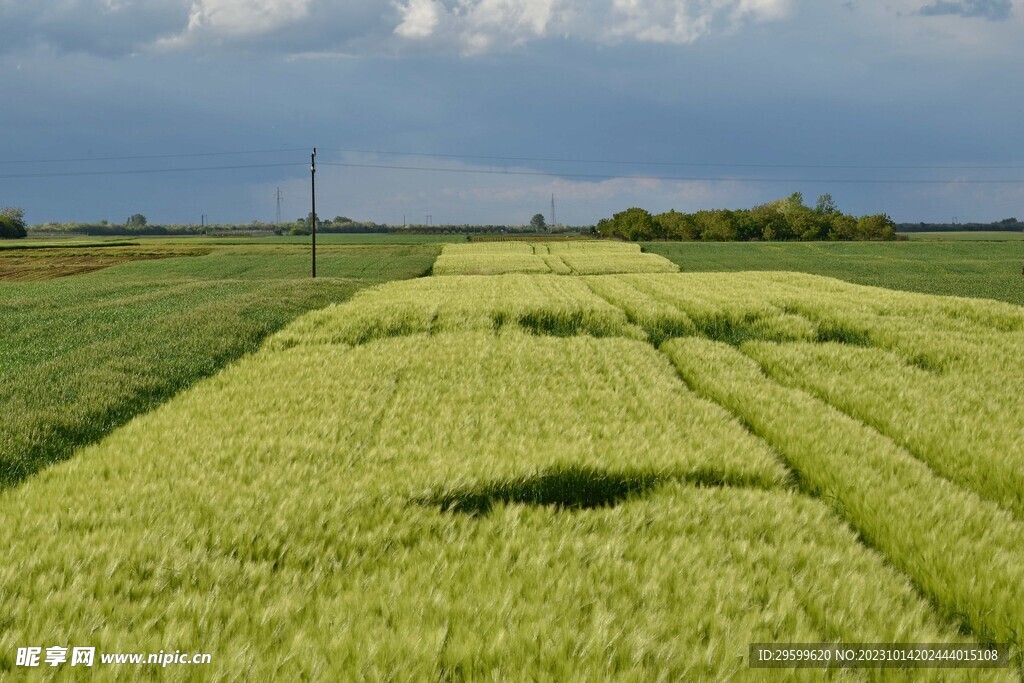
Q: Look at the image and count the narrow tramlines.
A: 2